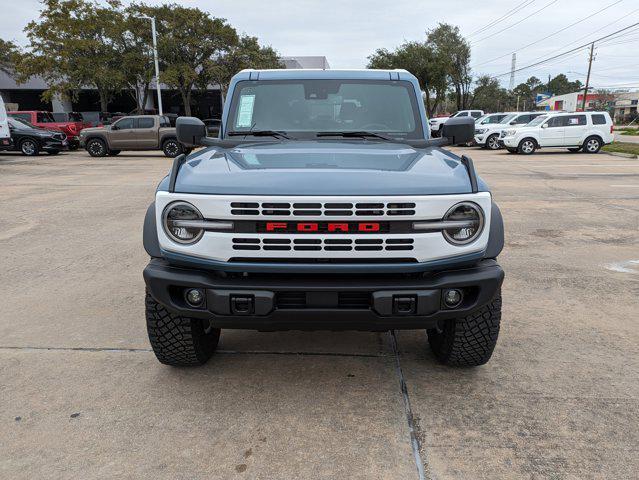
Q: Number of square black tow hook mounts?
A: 2